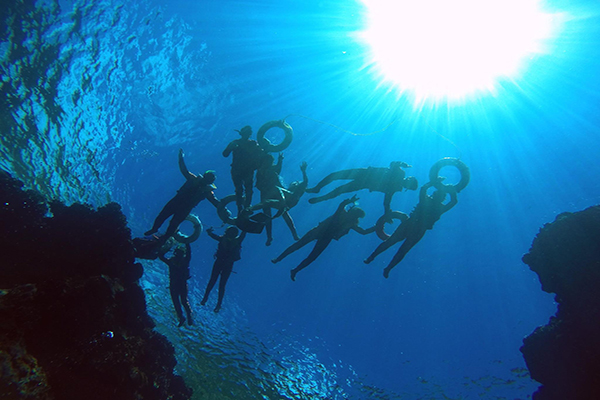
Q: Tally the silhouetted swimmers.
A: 9